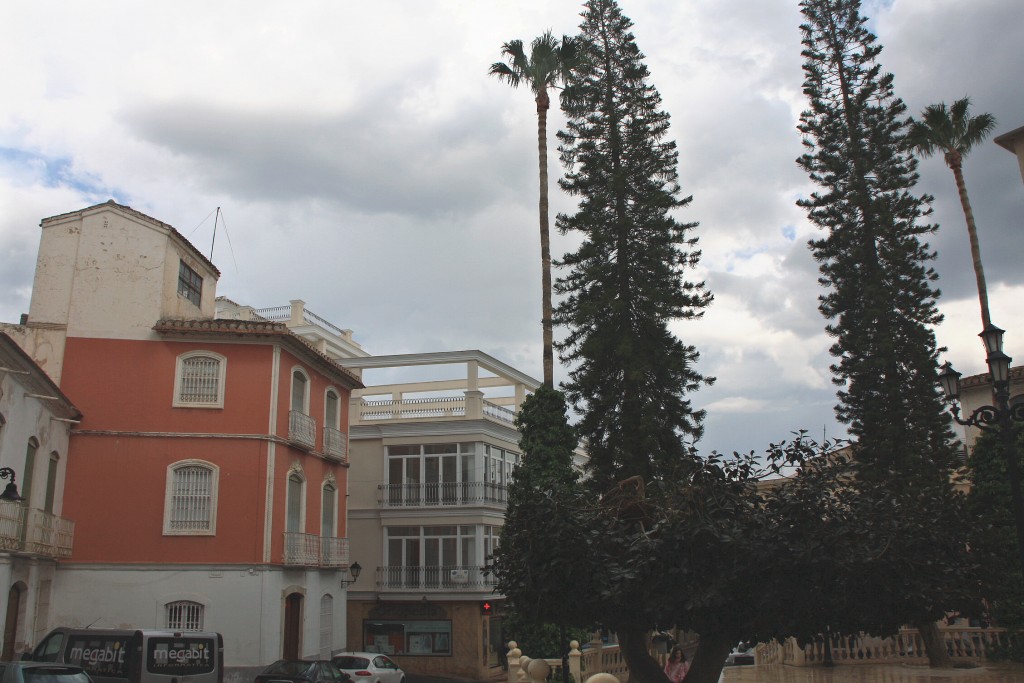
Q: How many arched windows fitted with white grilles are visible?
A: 3